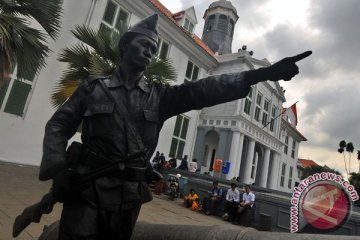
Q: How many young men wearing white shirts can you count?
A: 2